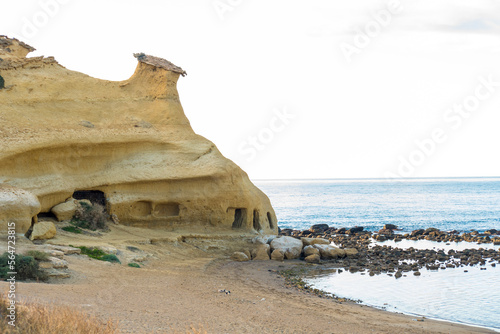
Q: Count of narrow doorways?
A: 3